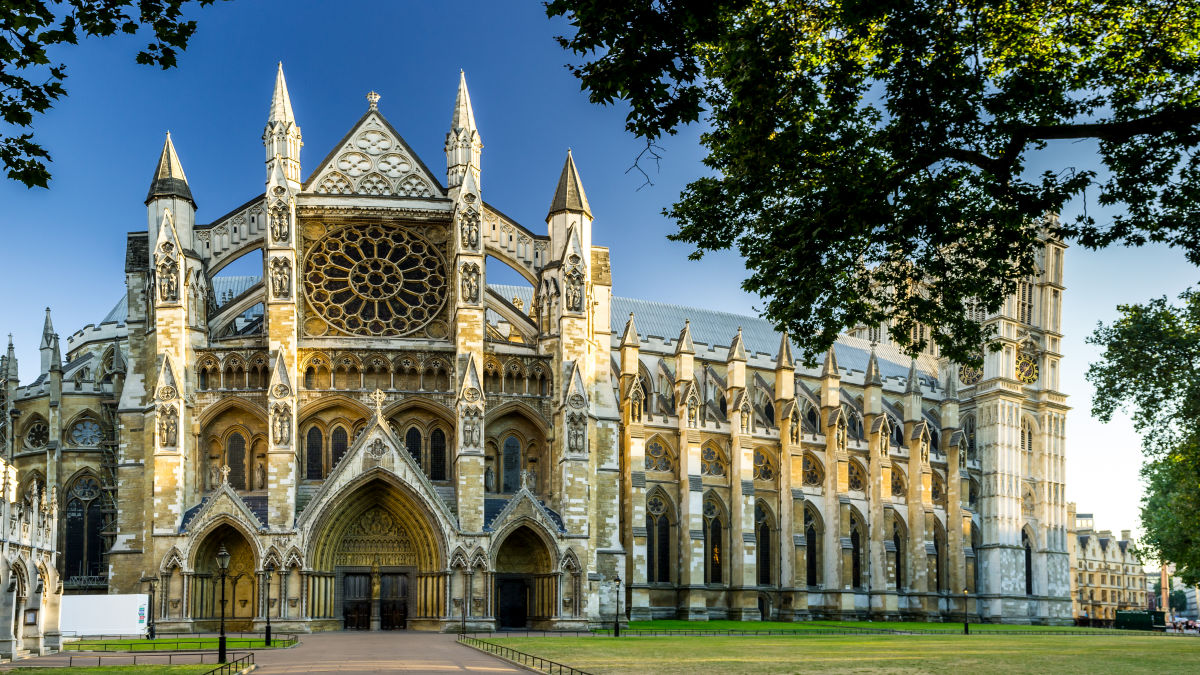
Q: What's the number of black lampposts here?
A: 5